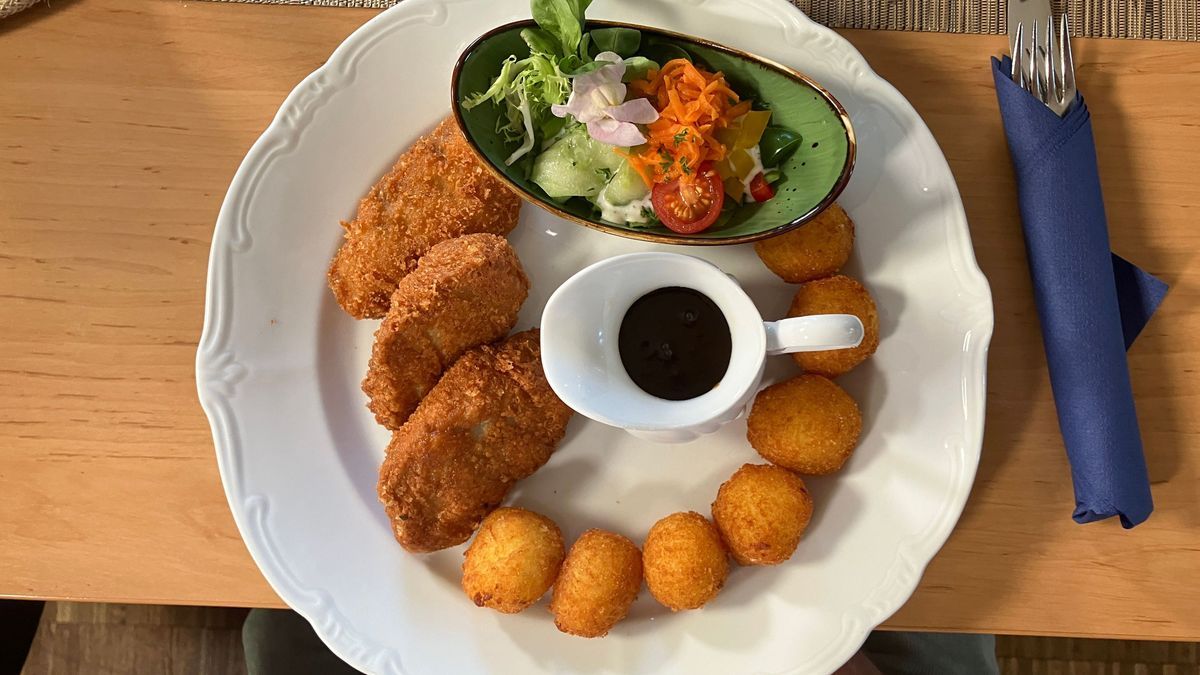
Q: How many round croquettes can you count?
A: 7